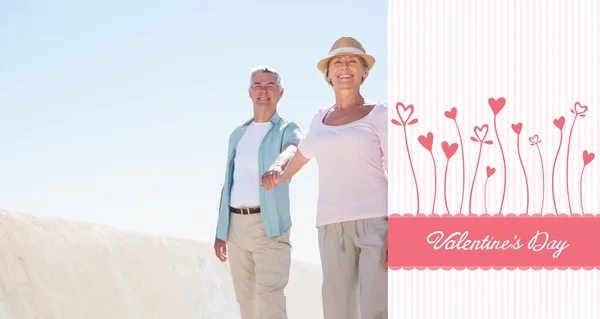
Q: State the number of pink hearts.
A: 12